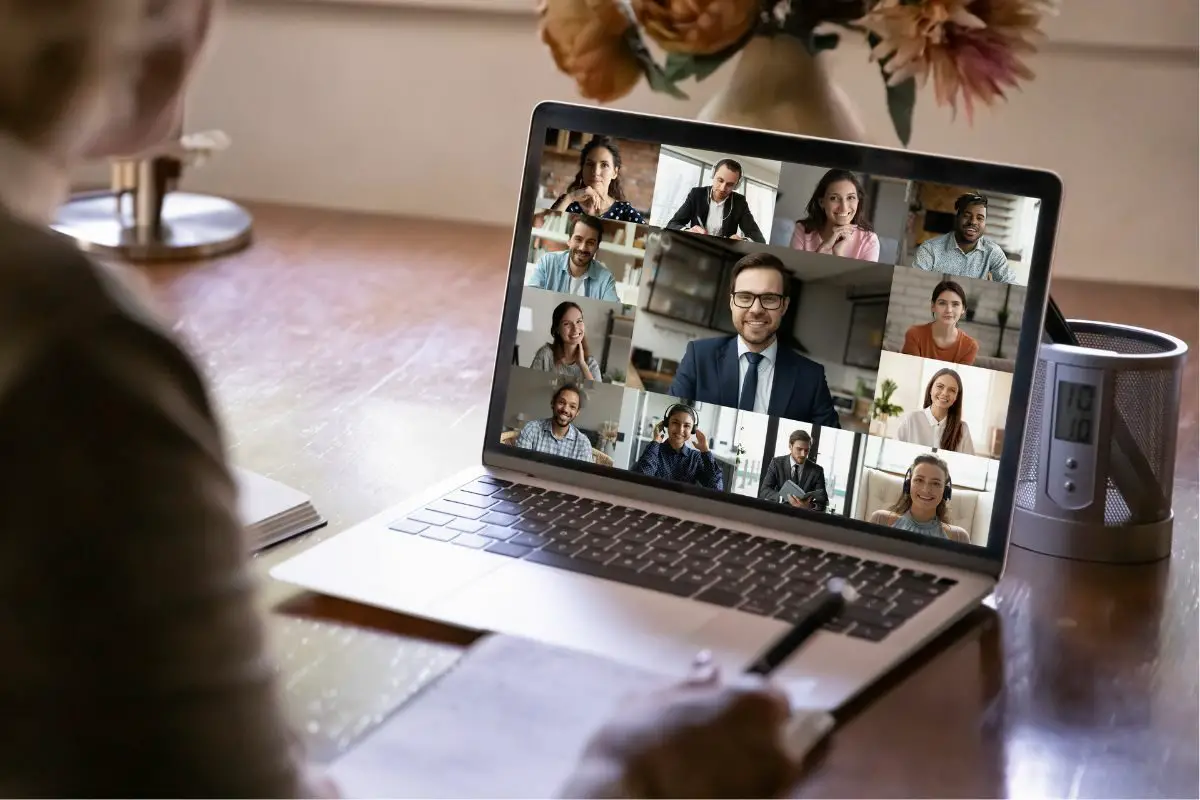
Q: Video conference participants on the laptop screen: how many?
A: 13